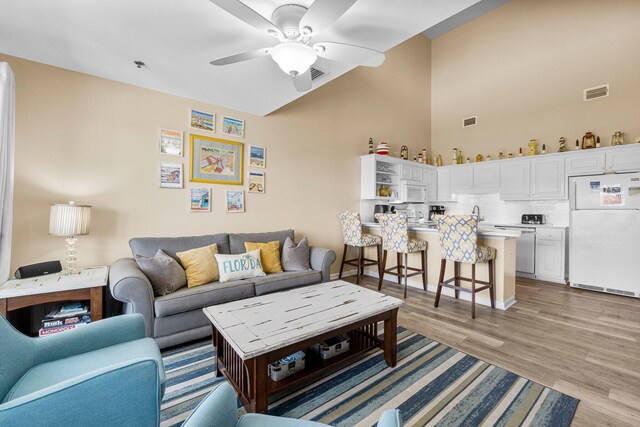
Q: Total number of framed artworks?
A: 9